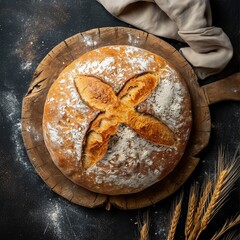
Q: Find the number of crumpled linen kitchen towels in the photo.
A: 1